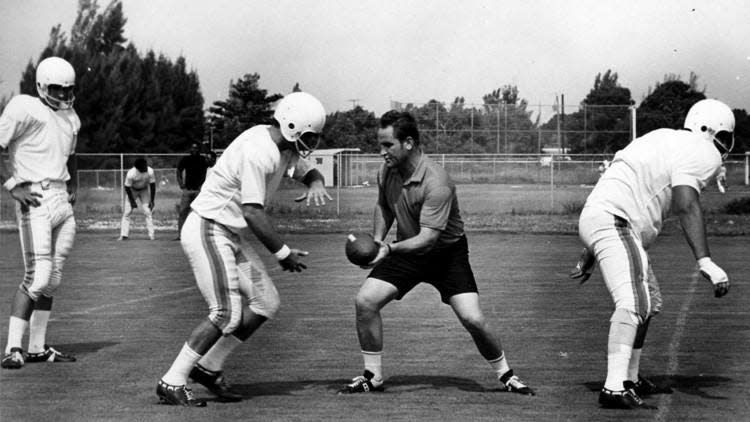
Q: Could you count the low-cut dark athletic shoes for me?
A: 8